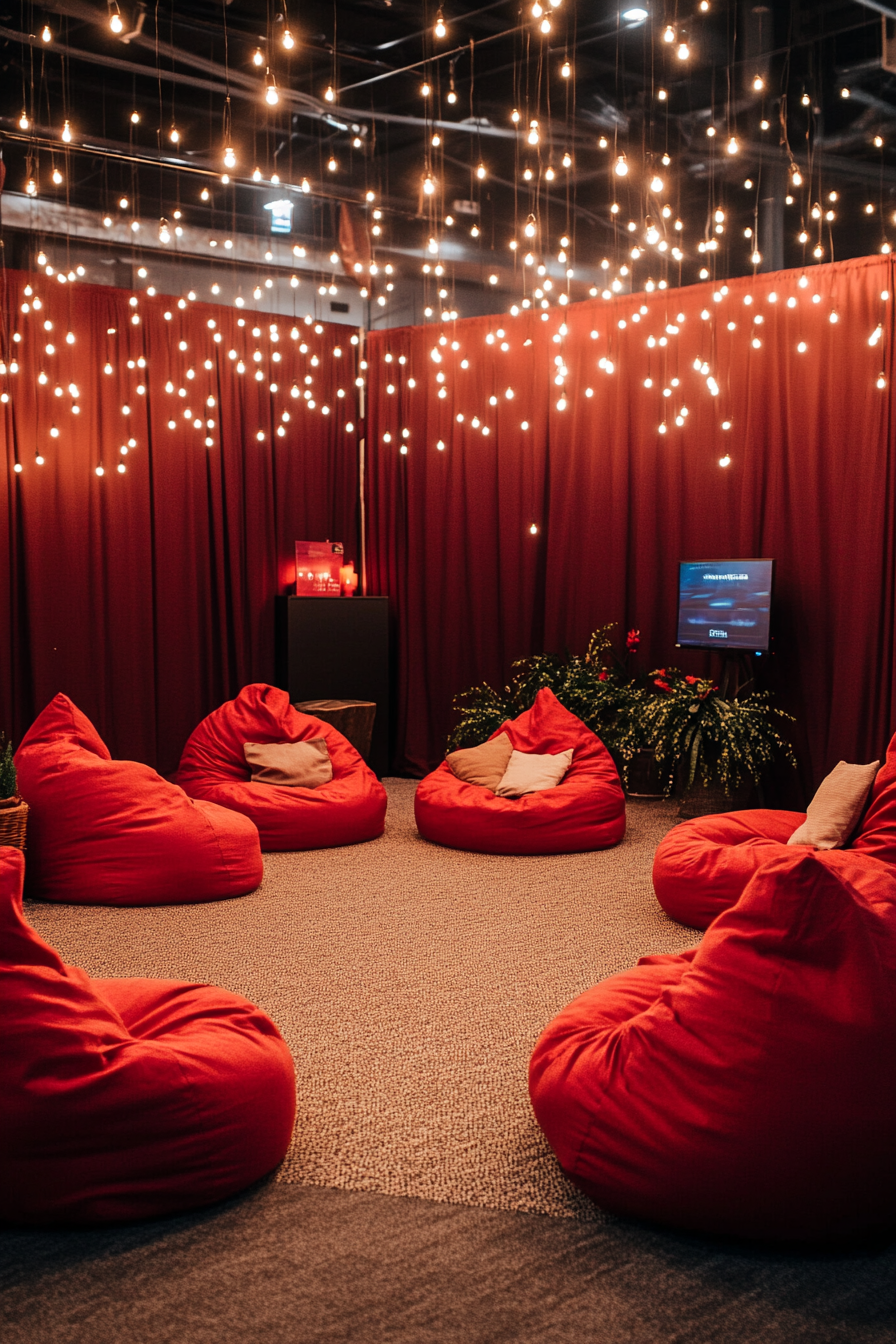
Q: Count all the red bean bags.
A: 6